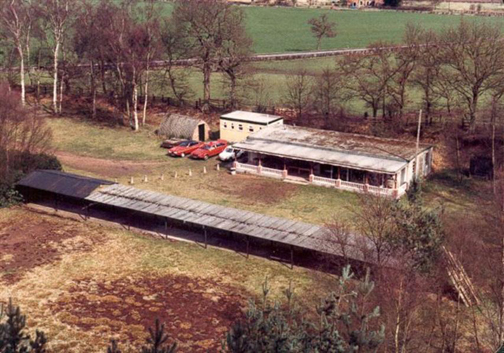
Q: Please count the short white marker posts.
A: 8